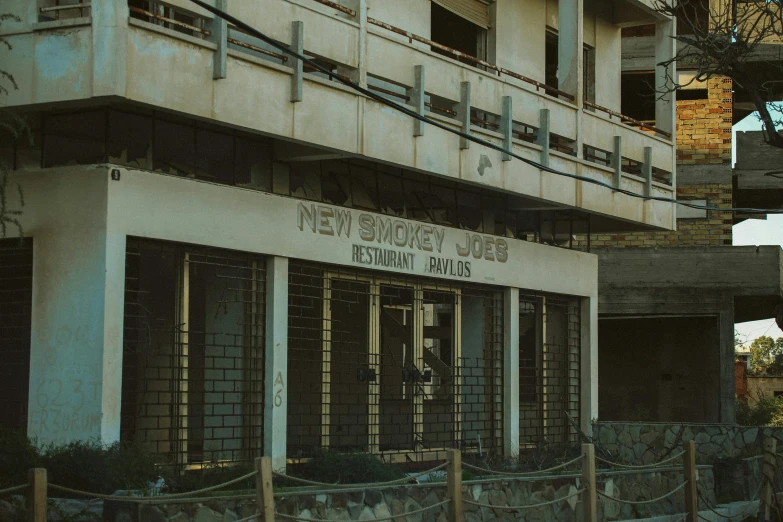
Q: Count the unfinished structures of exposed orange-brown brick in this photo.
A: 1